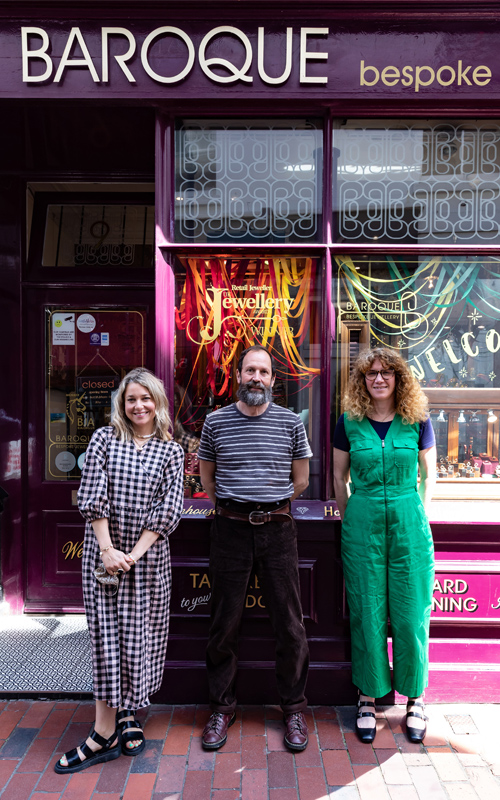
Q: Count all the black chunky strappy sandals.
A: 2